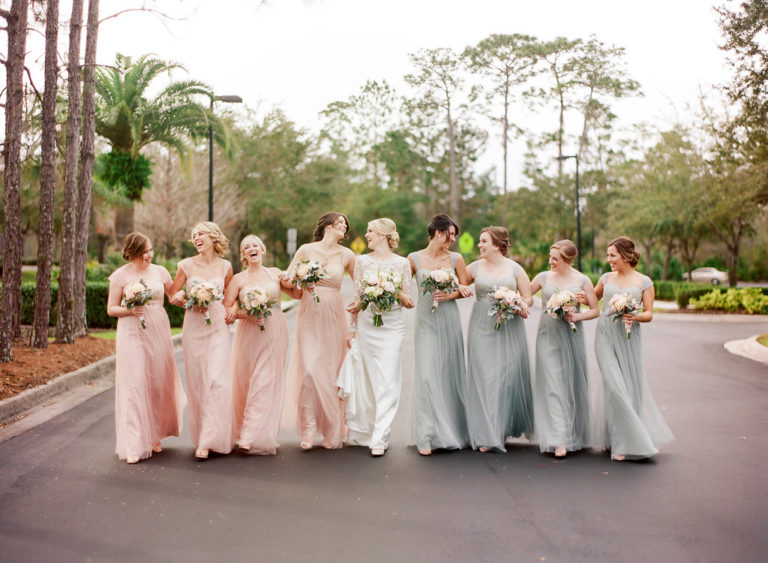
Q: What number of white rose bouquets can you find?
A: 9